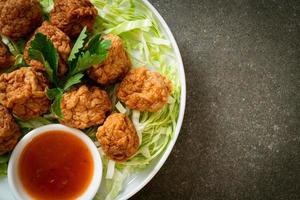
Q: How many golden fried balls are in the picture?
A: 10